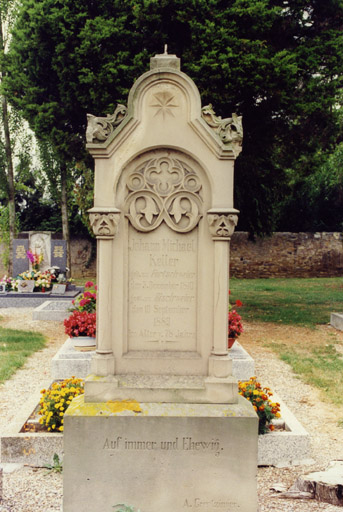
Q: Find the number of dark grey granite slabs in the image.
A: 2